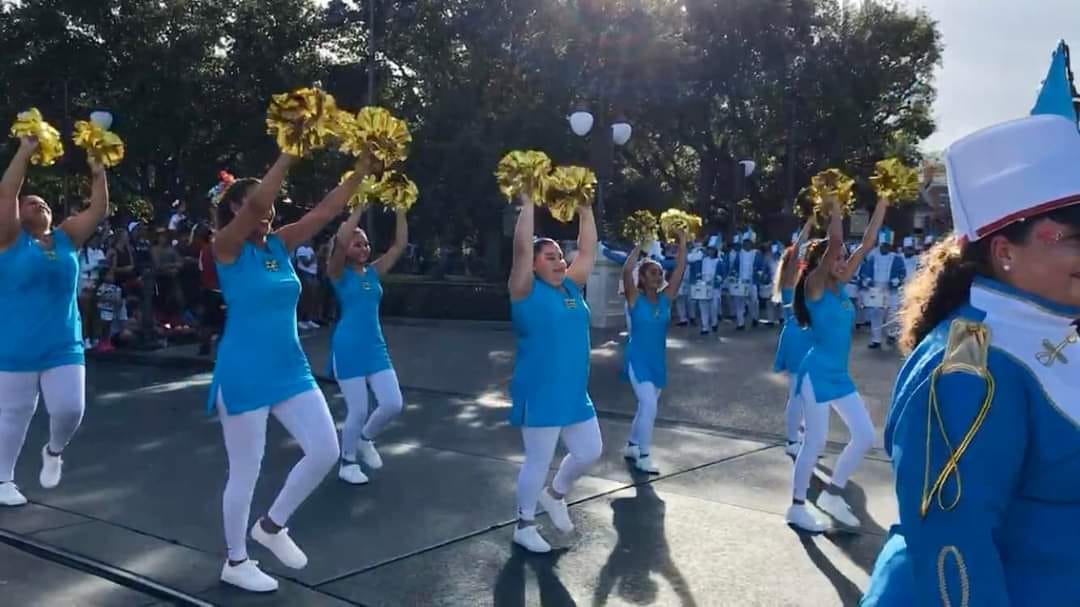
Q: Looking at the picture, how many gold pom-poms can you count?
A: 13